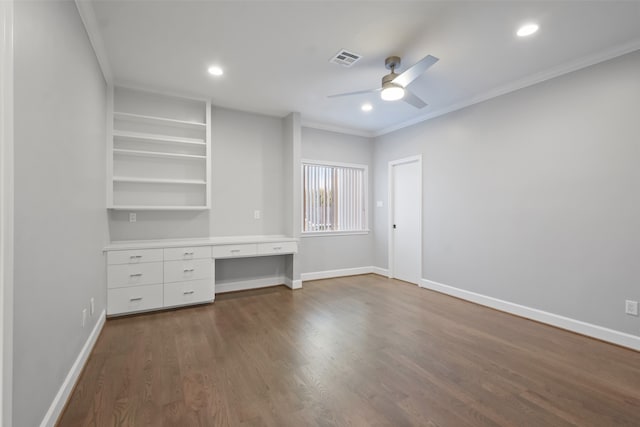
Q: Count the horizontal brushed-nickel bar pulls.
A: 8